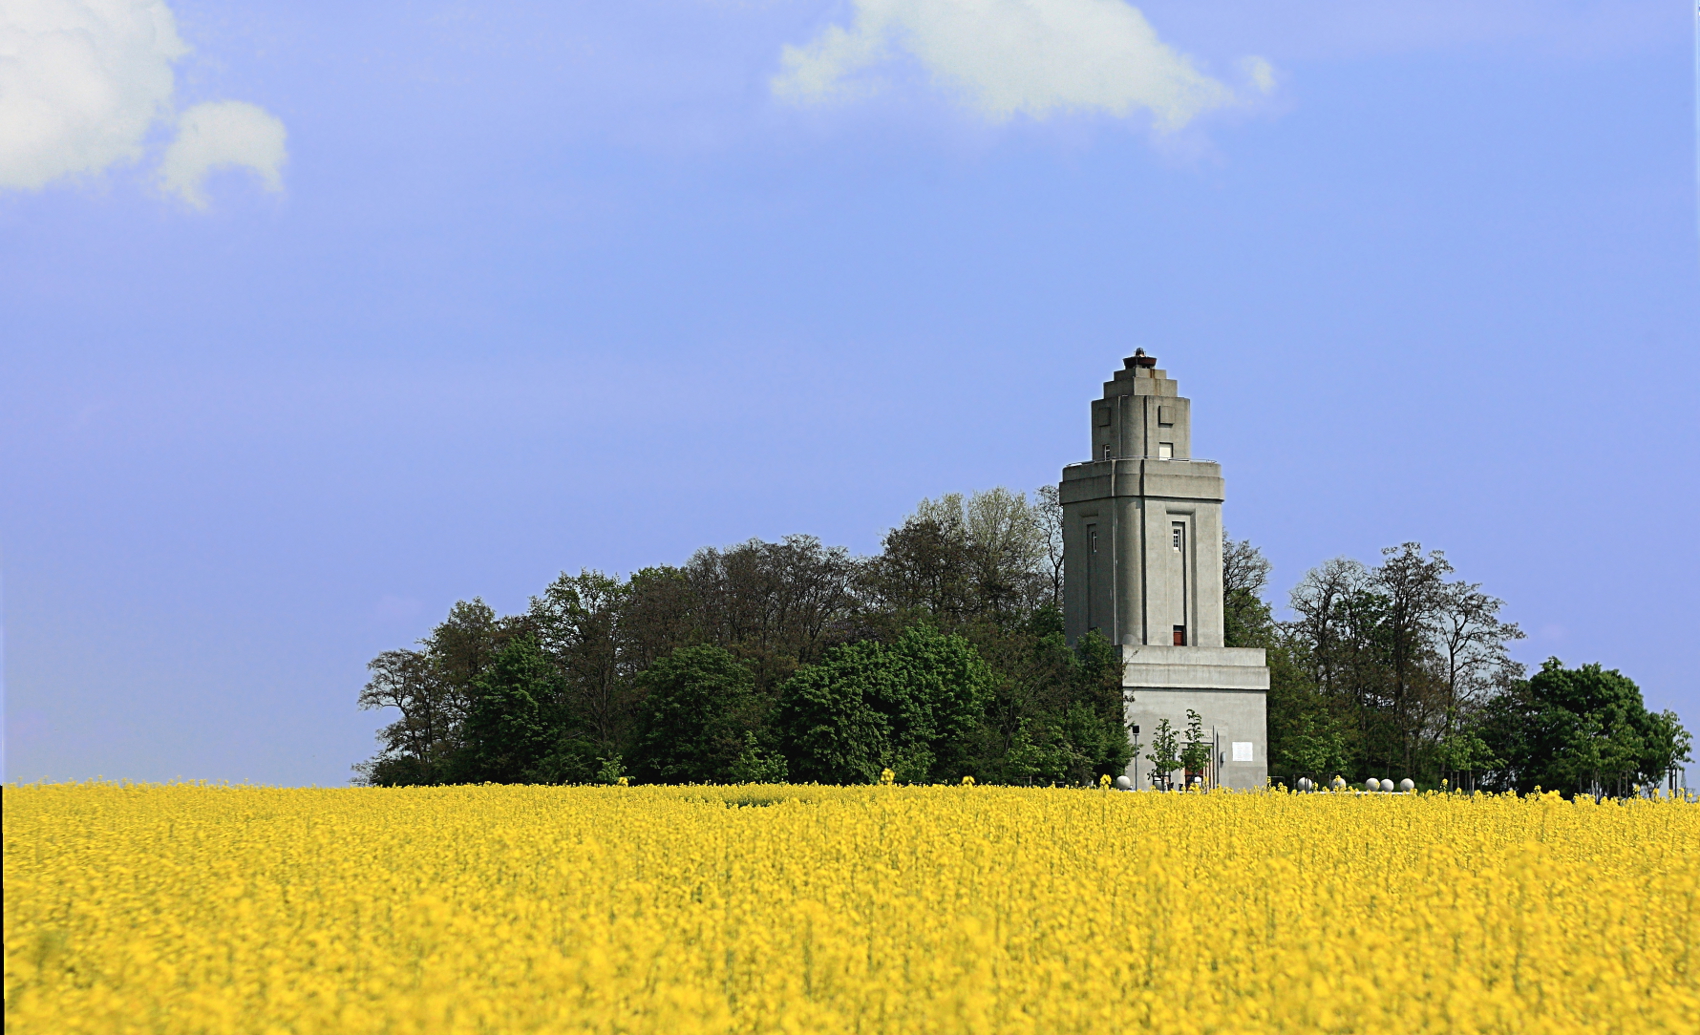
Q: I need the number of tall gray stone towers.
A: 1